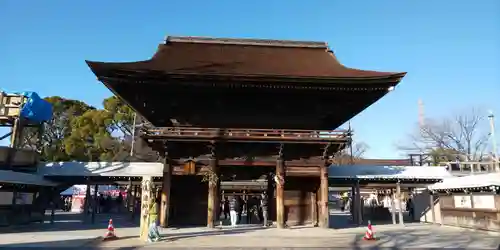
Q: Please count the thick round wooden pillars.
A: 4